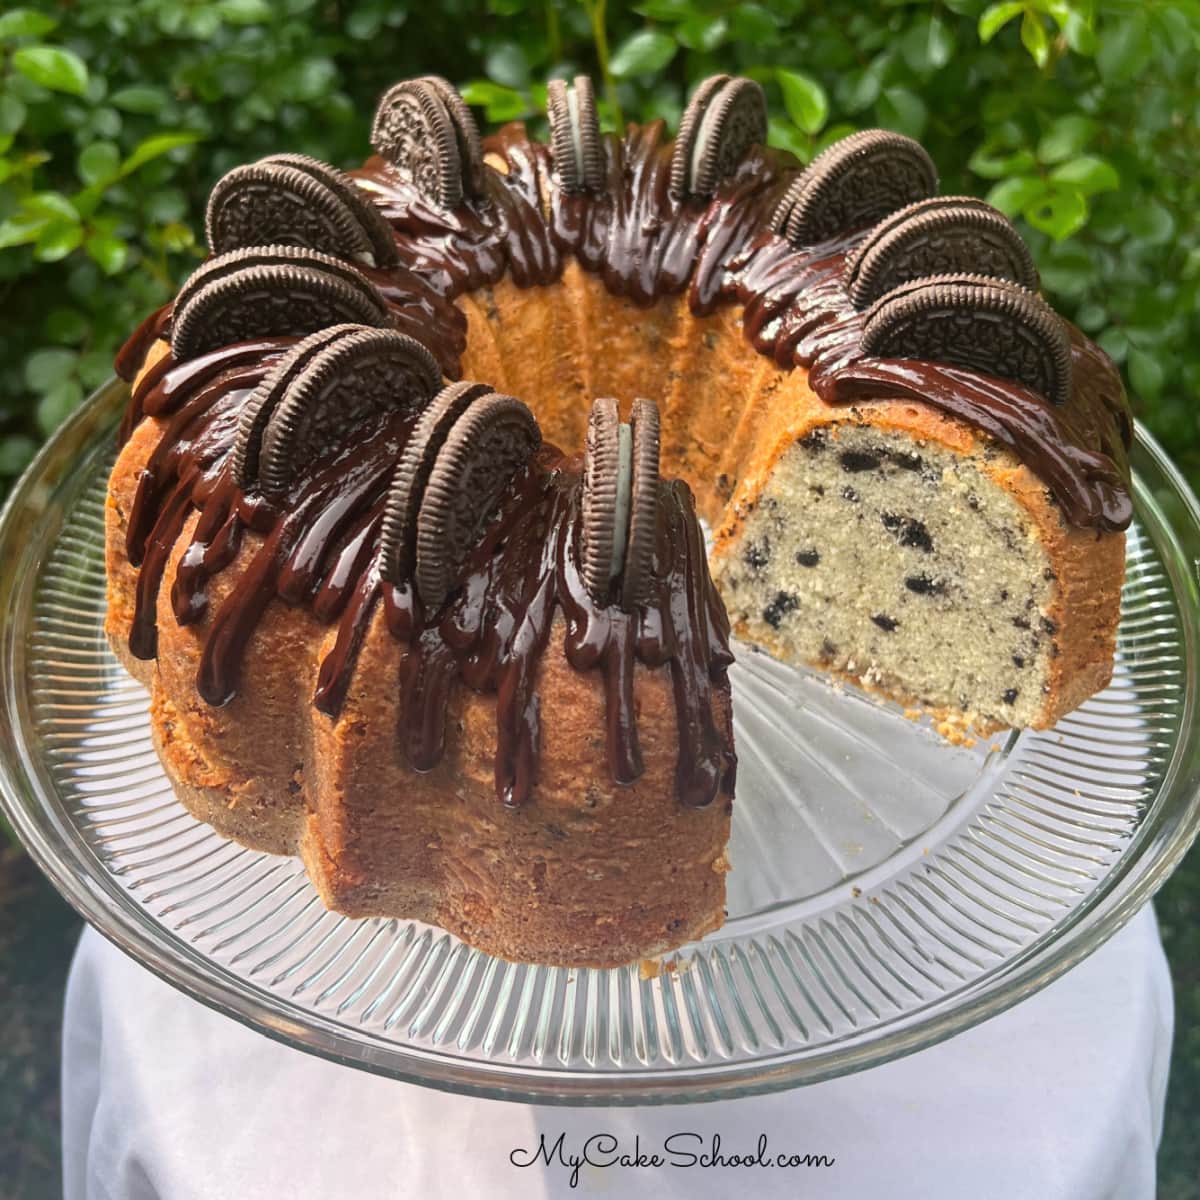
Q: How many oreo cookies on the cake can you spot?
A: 11